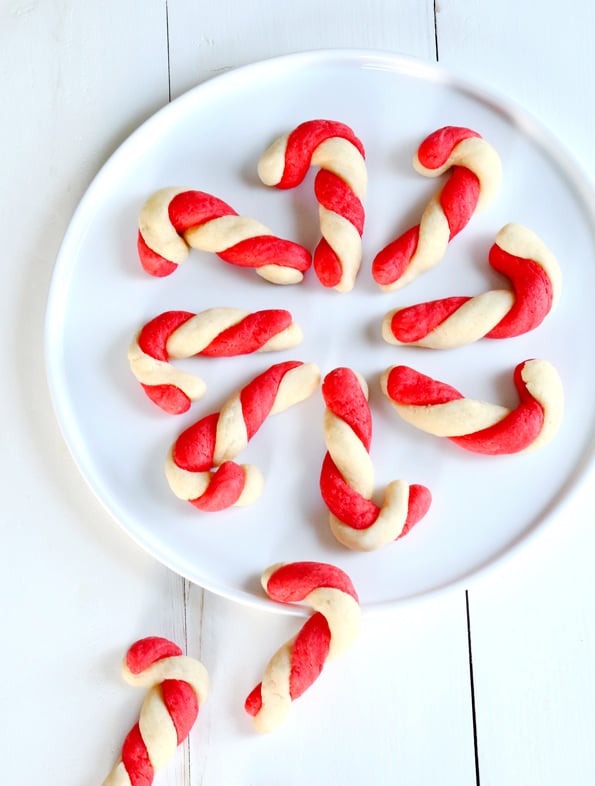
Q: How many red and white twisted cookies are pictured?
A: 10